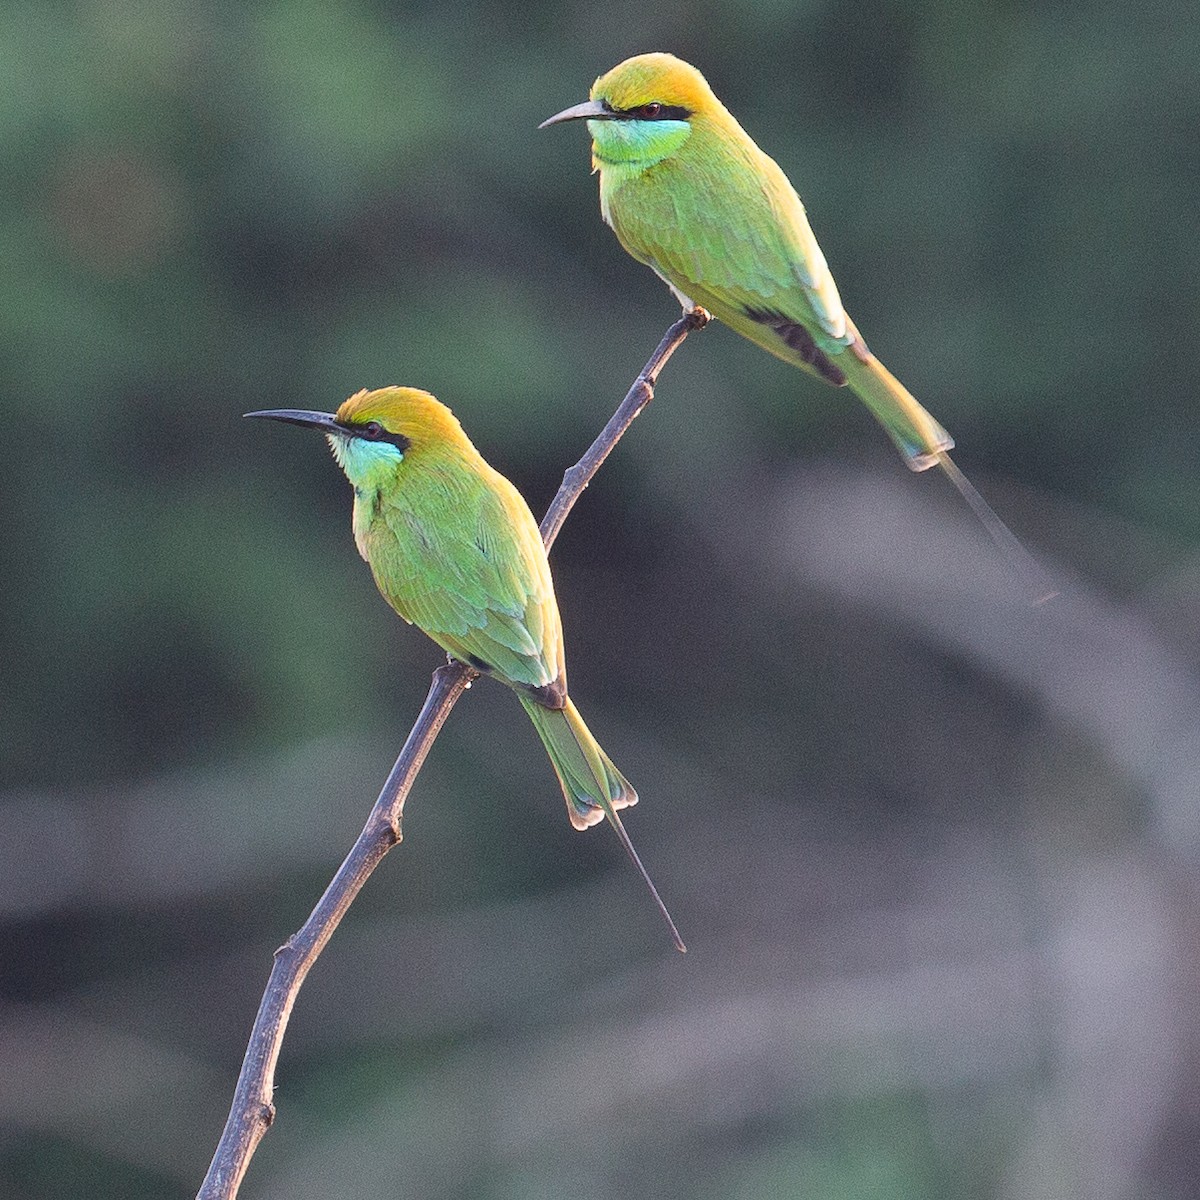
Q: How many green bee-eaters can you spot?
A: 2